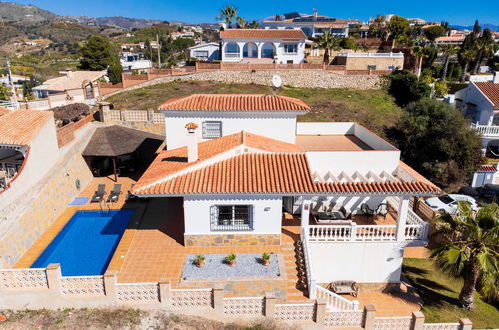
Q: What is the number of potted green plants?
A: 3